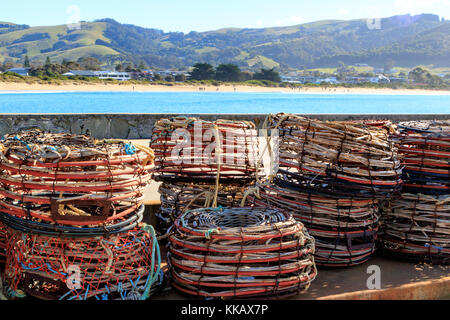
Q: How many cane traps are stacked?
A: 9